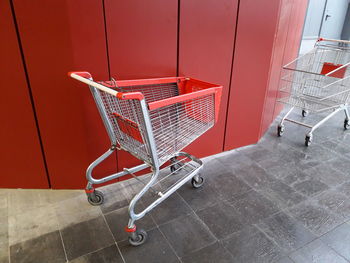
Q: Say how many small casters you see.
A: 8